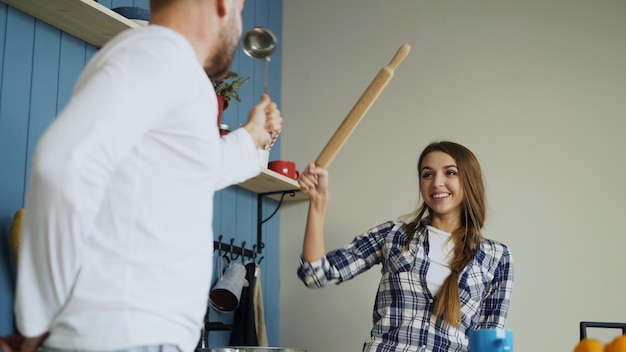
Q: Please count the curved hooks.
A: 4